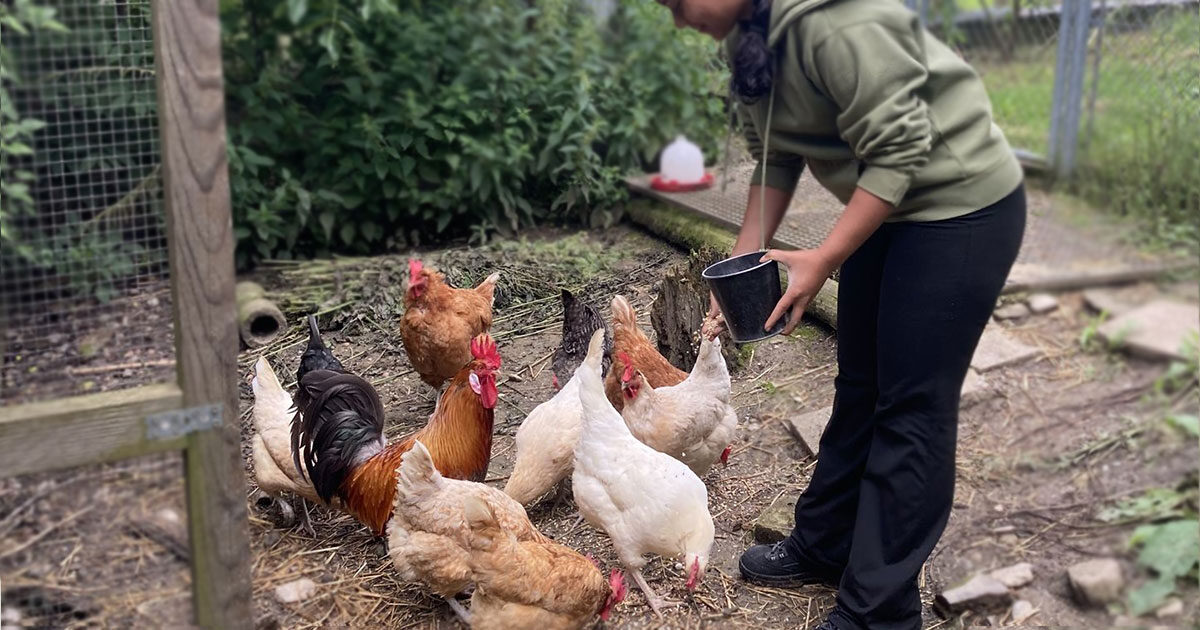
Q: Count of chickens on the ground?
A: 11